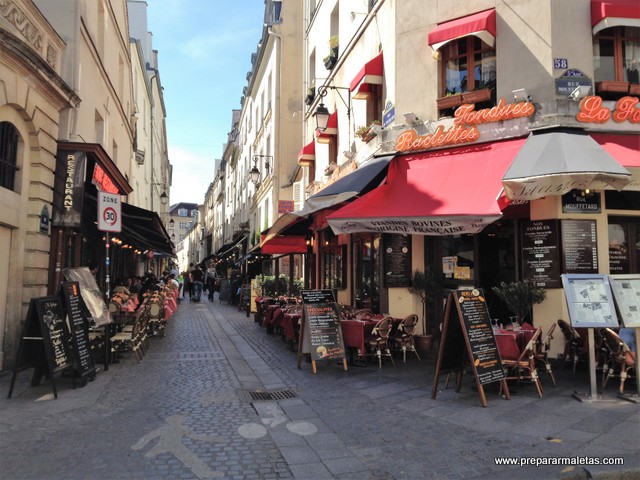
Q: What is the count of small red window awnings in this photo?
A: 5